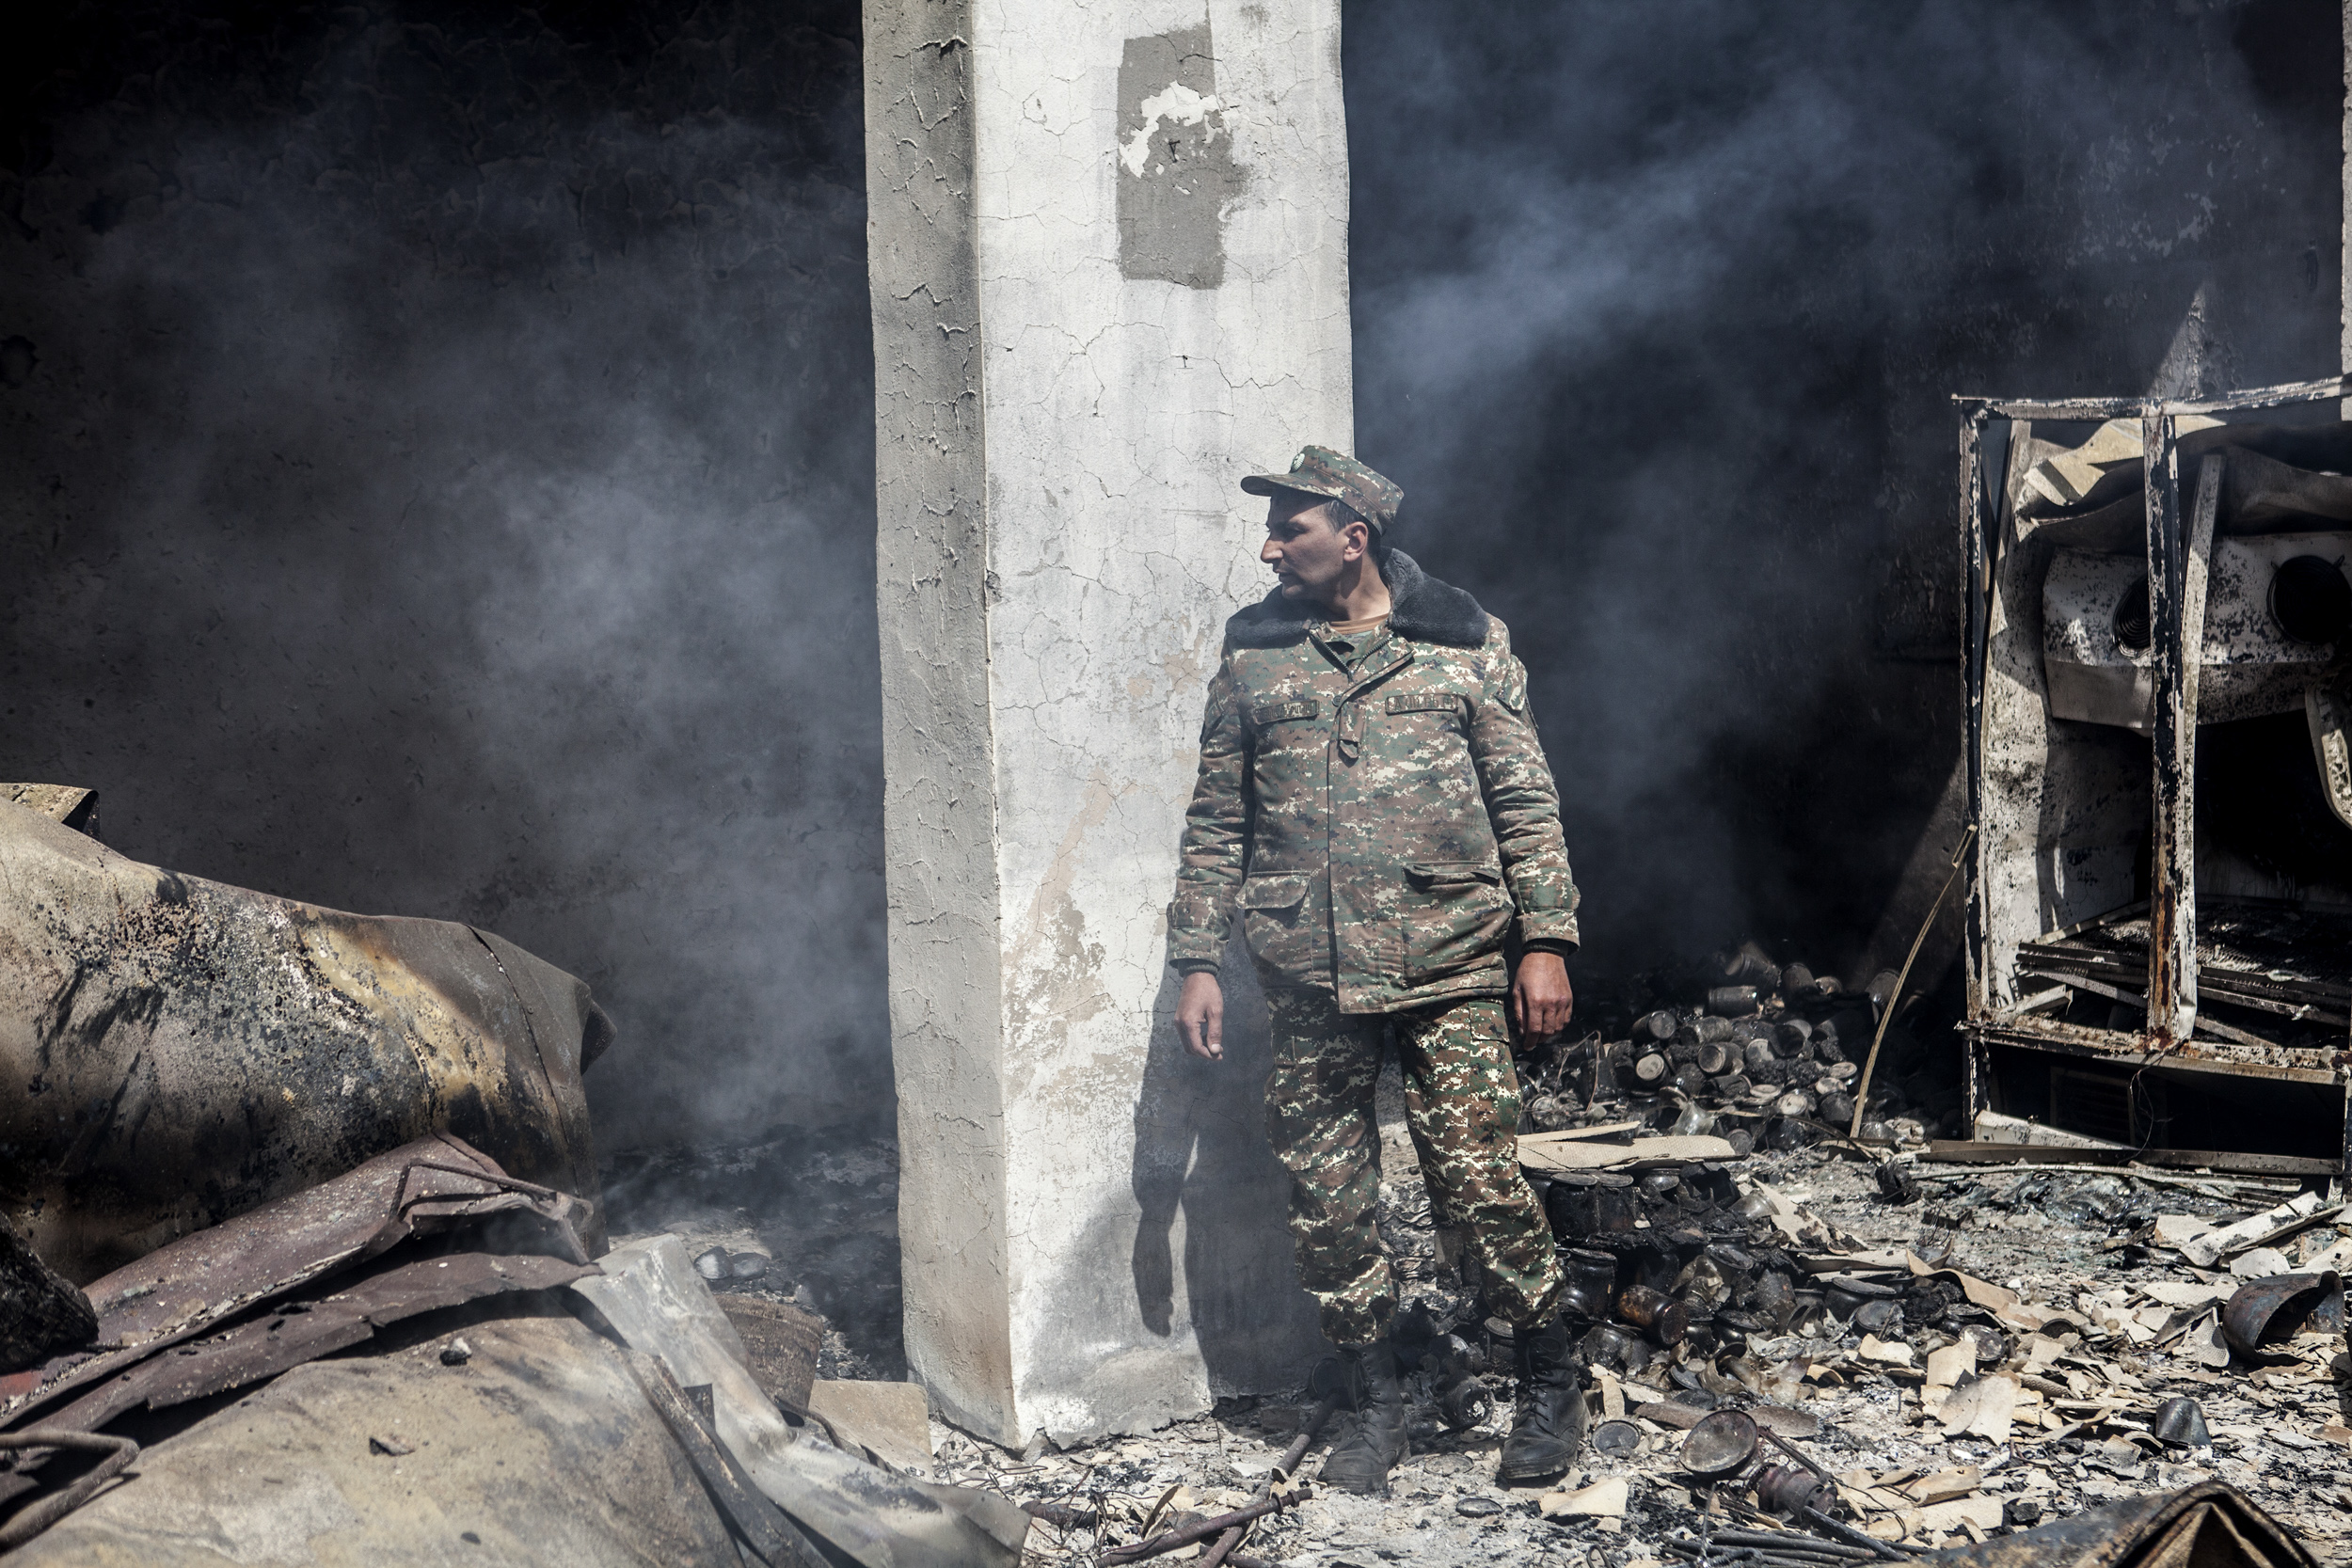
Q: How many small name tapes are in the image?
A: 2